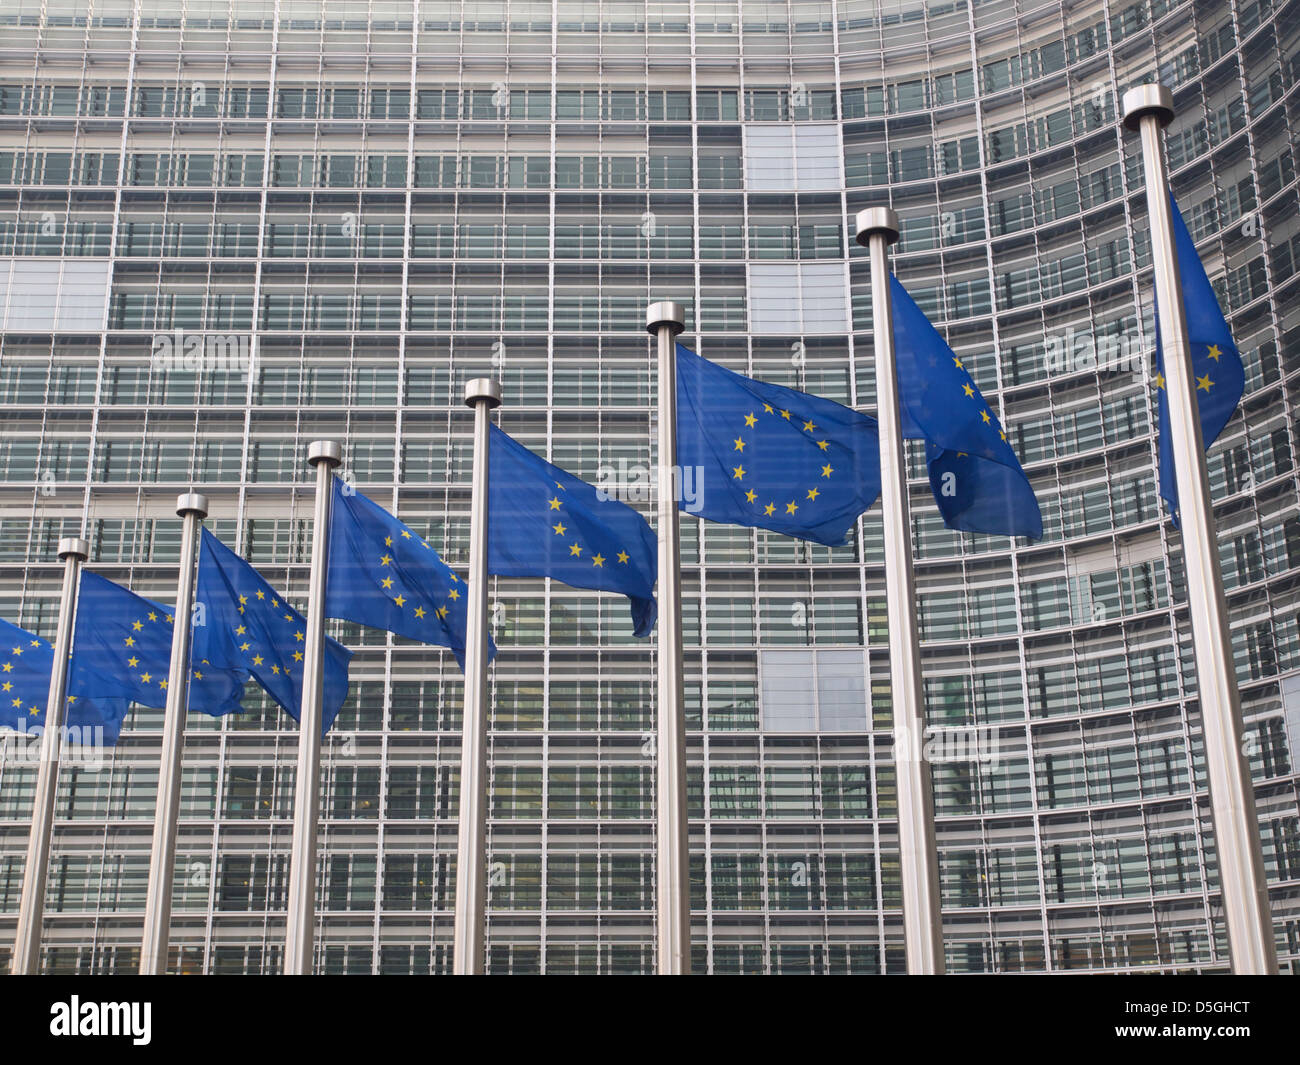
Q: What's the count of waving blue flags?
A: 8